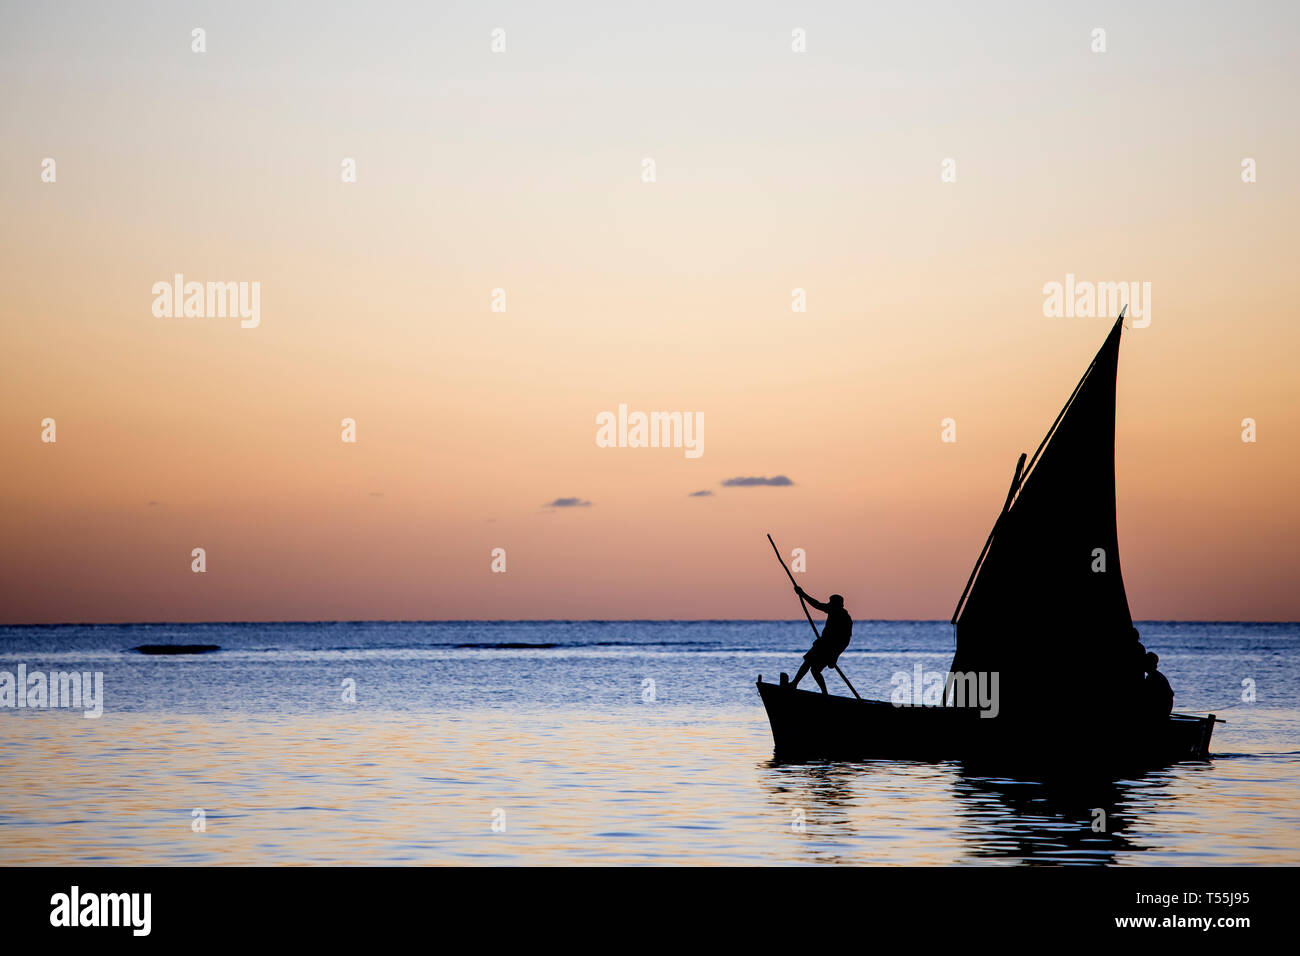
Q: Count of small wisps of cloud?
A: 3